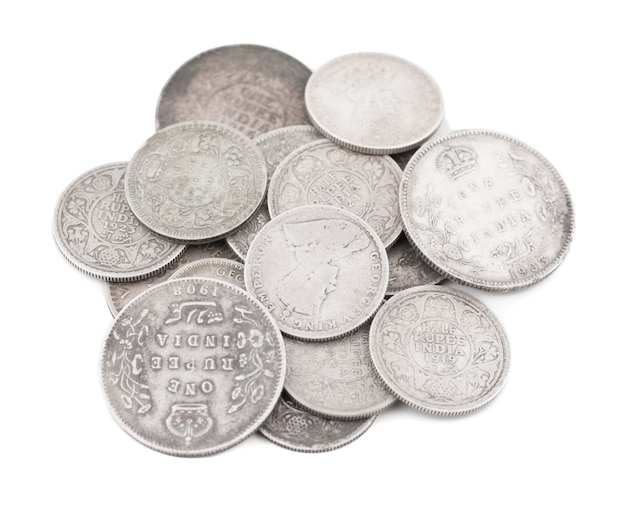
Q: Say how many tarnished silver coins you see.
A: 15